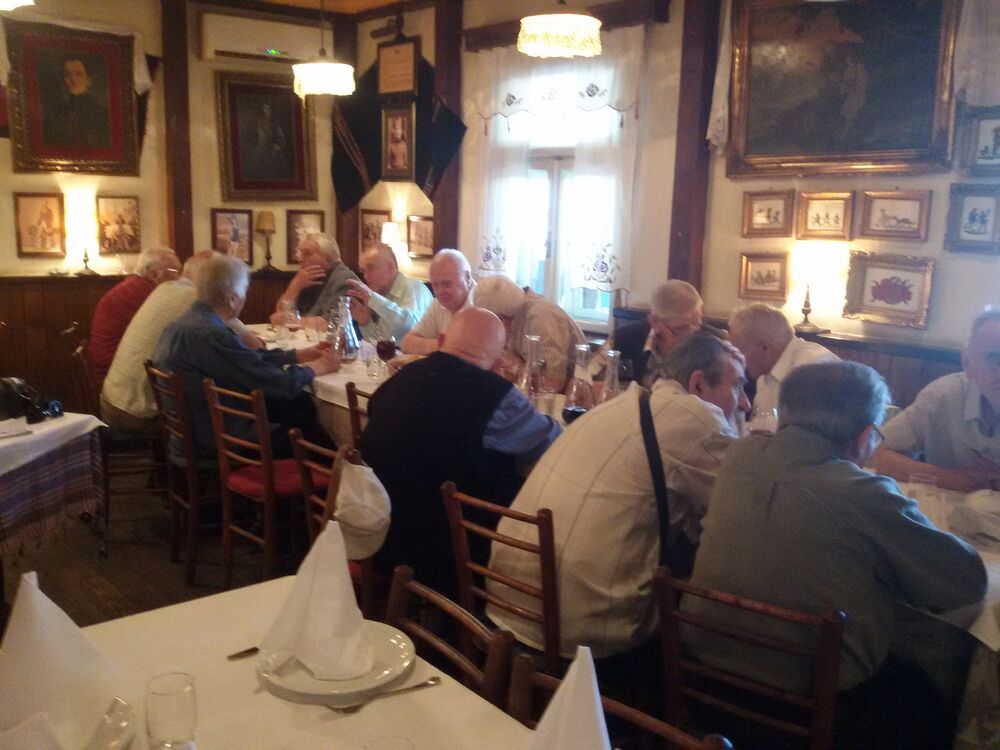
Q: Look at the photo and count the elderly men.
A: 13